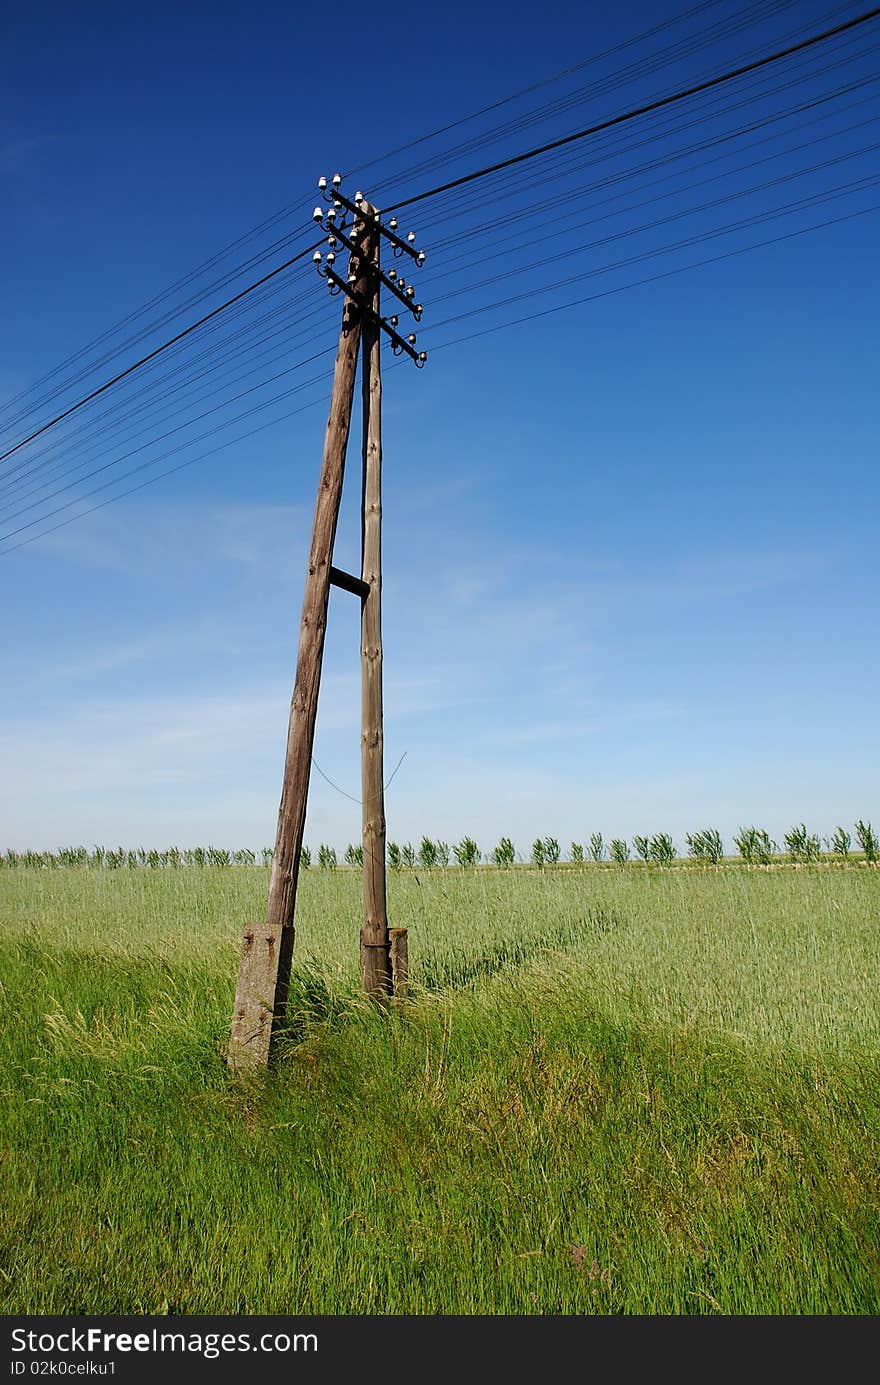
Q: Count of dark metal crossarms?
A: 3